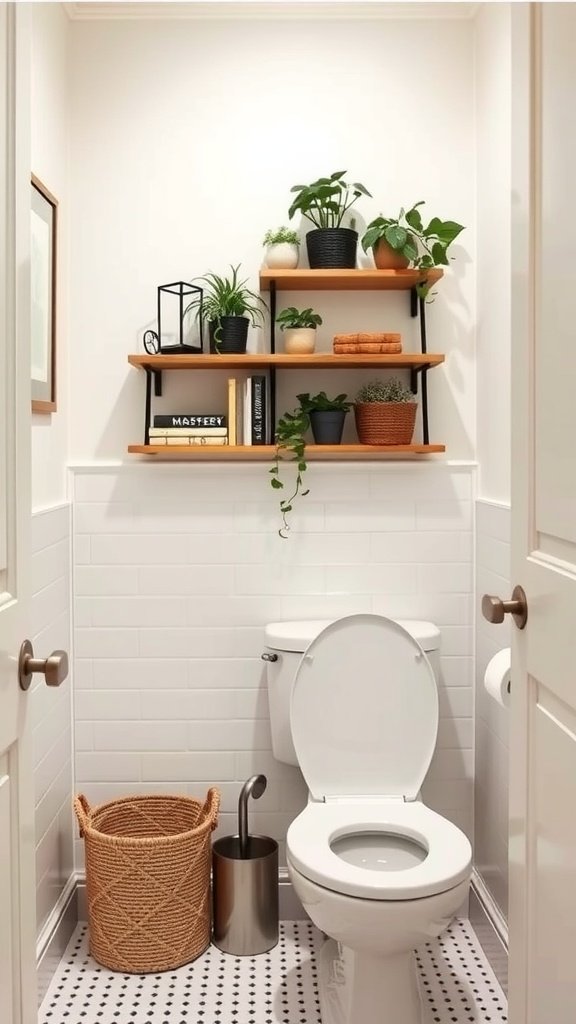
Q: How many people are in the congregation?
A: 0